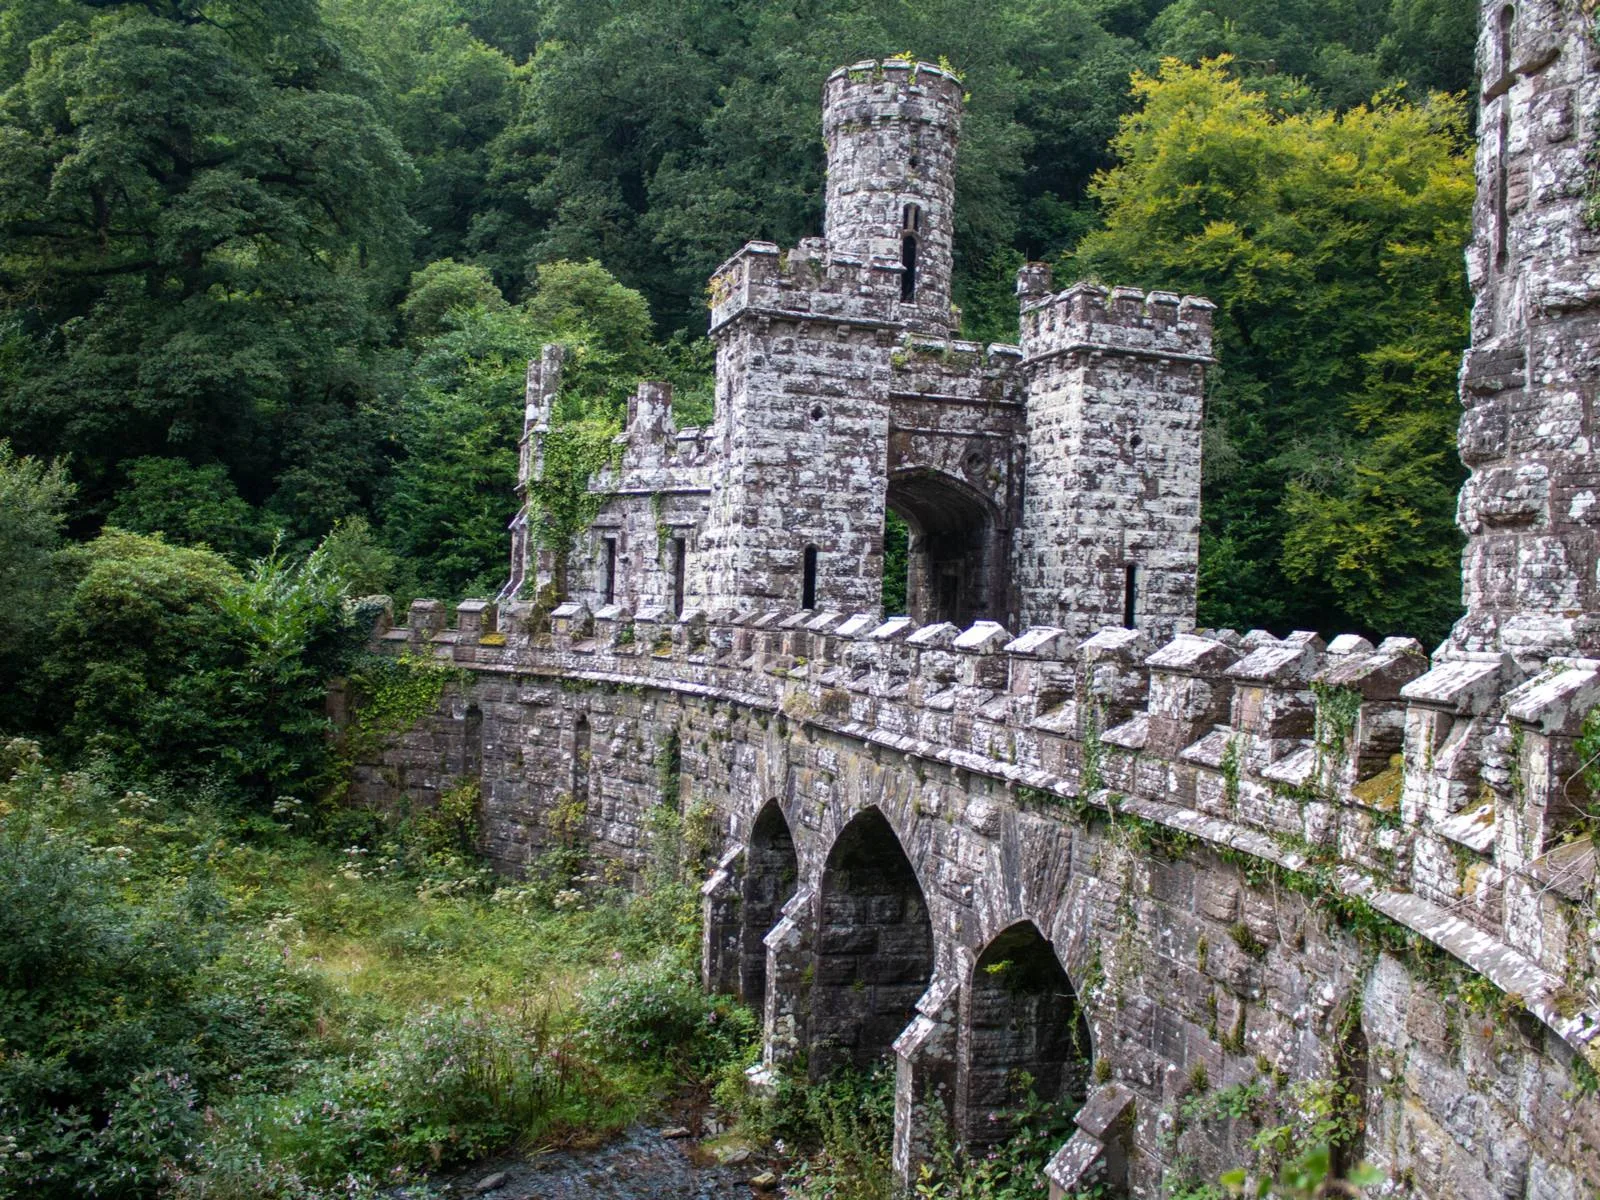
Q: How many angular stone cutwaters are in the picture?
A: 4